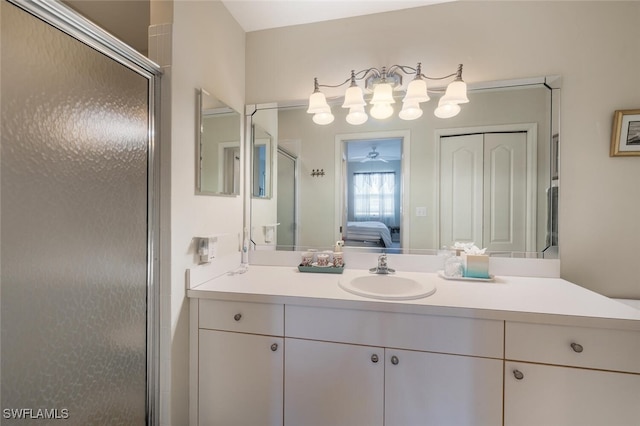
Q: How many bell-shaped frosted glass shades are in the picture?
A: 5